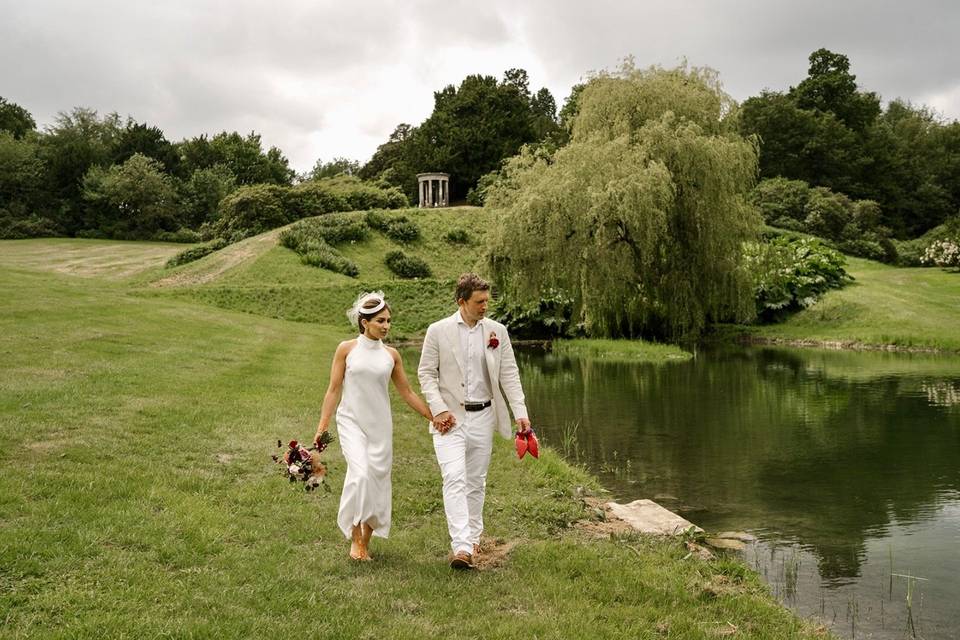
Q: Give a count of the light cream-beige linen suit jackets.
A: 1